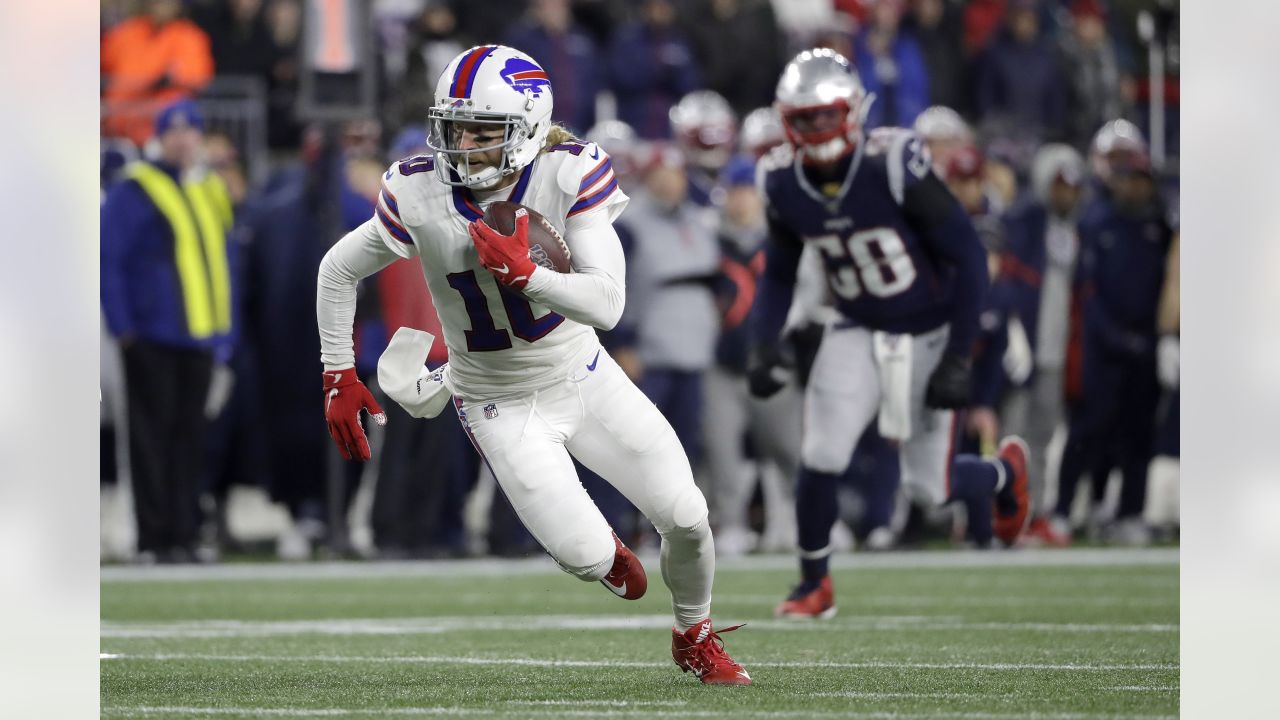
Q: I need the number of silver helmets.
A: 6